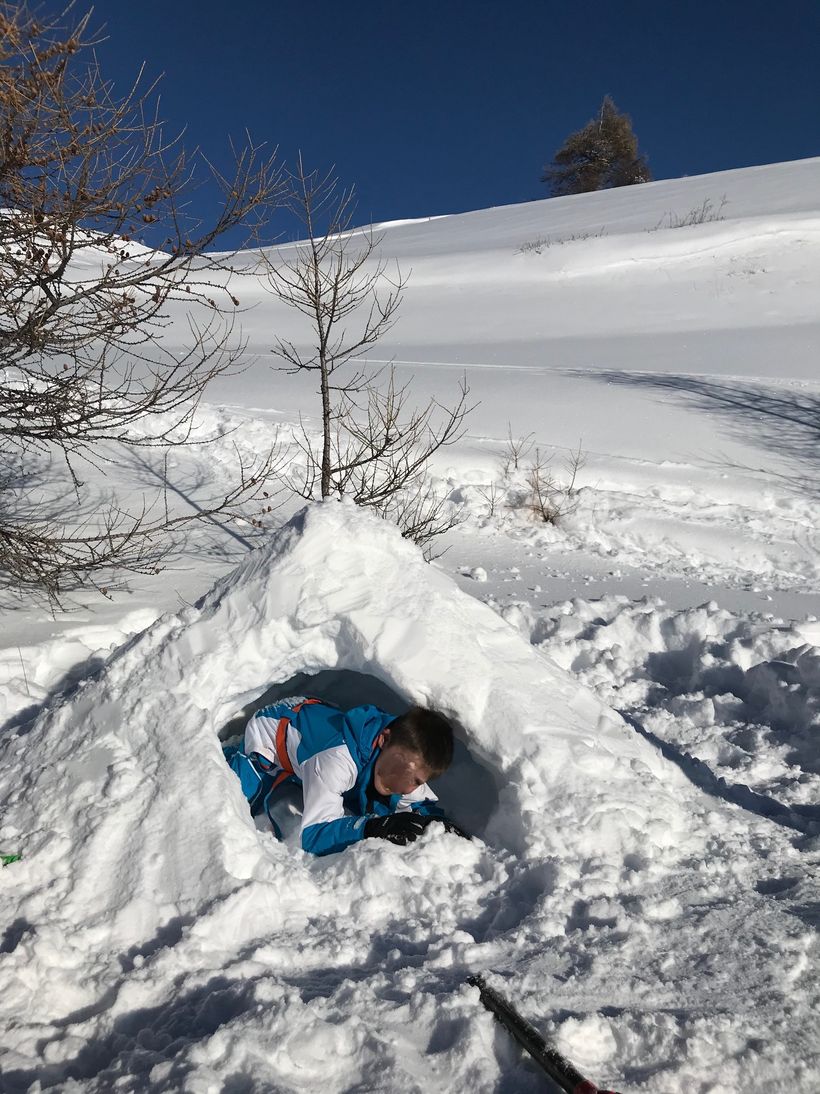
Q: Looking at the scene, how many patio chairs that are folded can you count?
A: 0